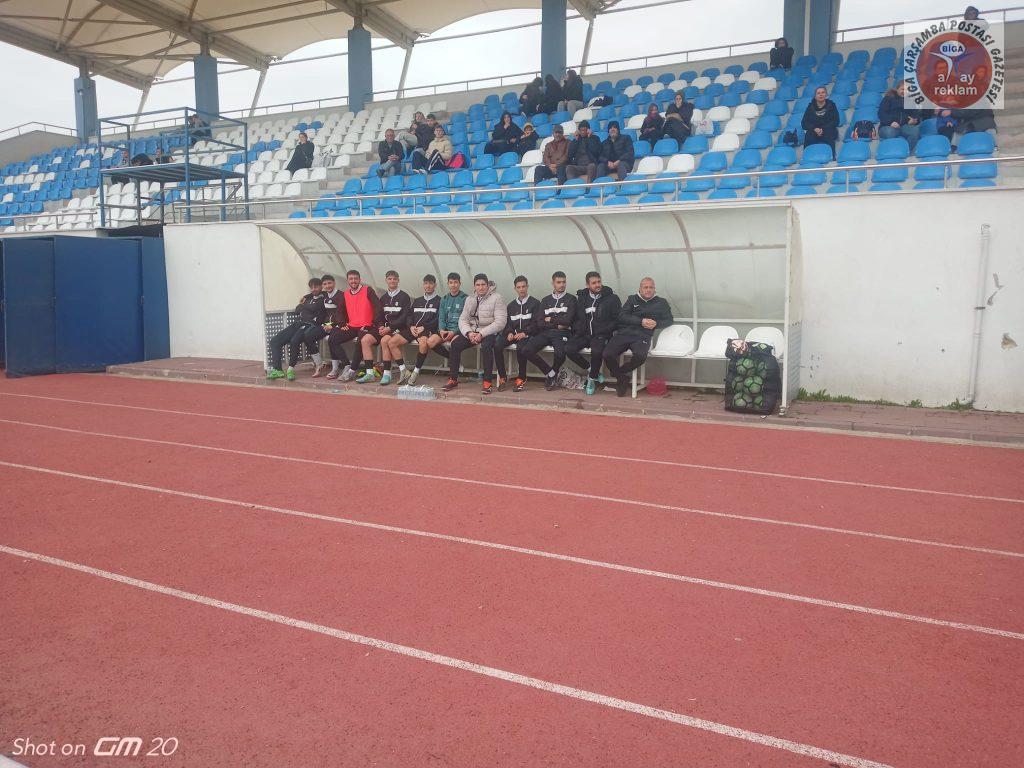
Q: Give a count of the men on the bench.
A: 11